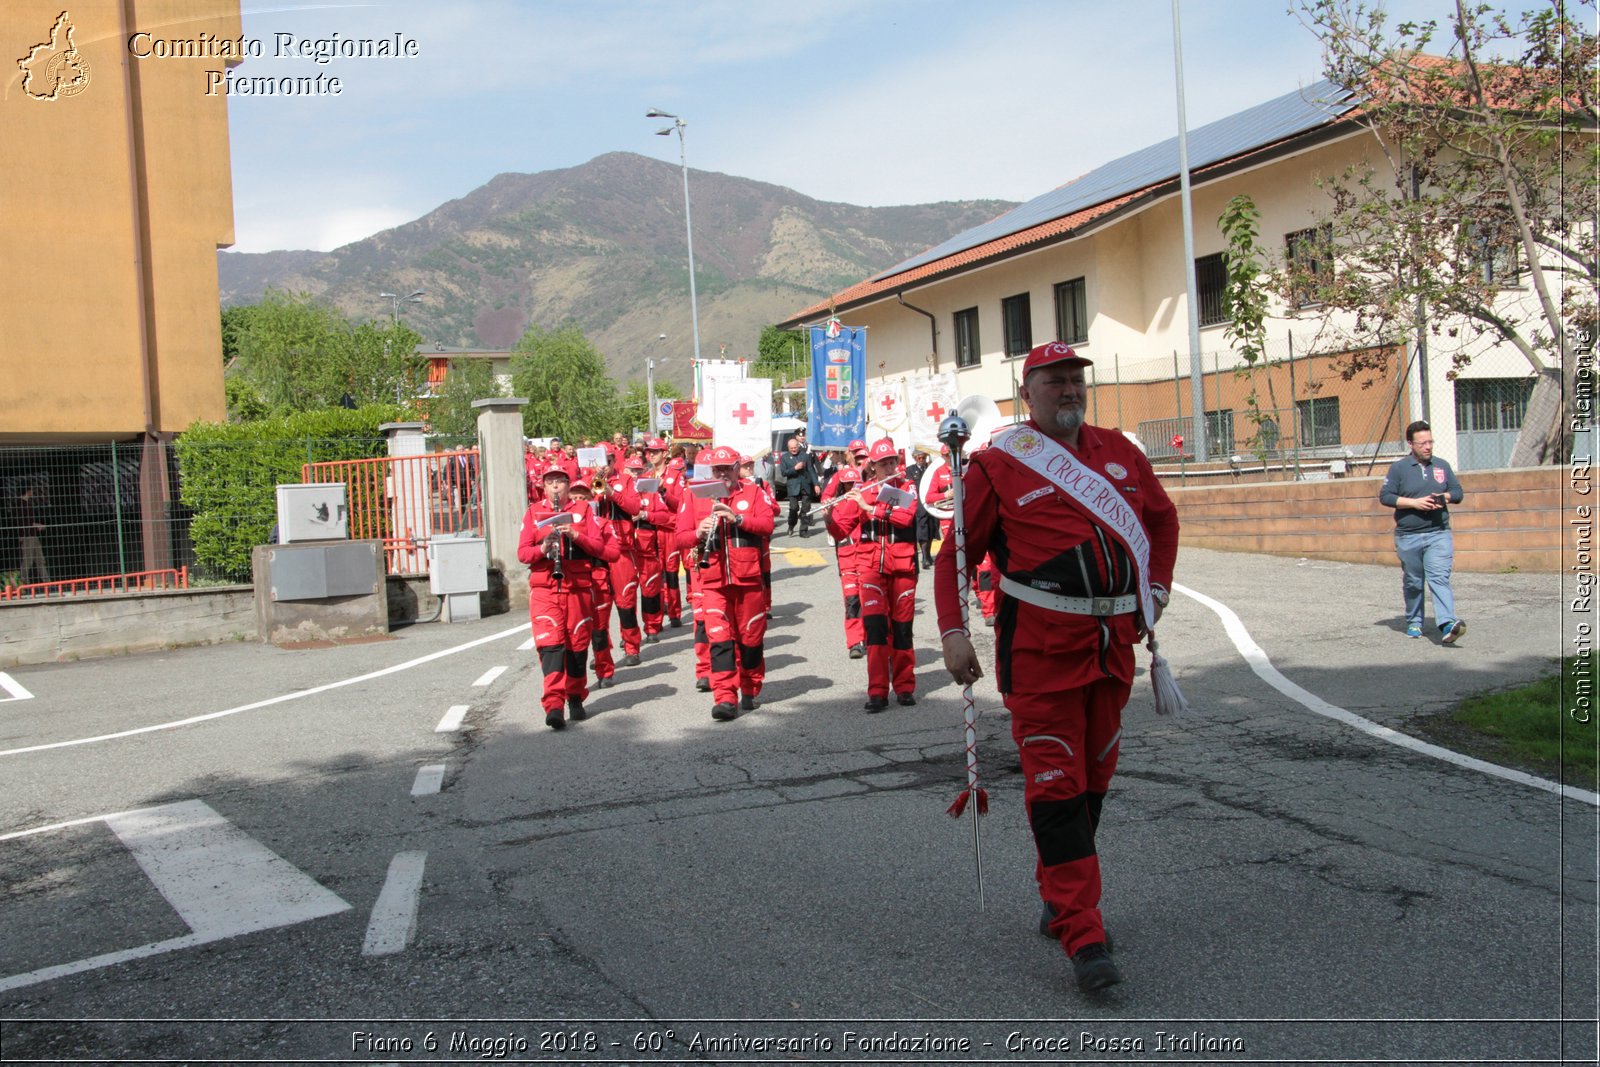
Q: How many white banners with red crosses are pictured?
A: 3